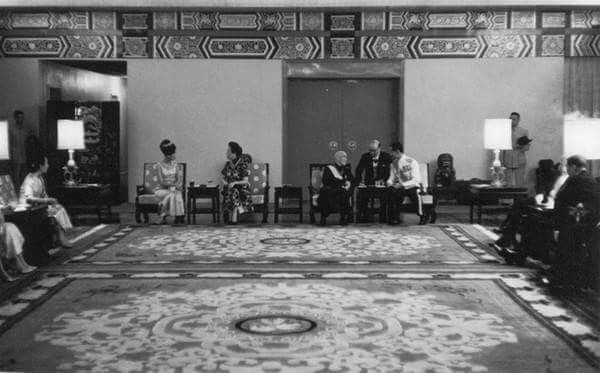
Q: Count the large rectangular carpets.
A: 2